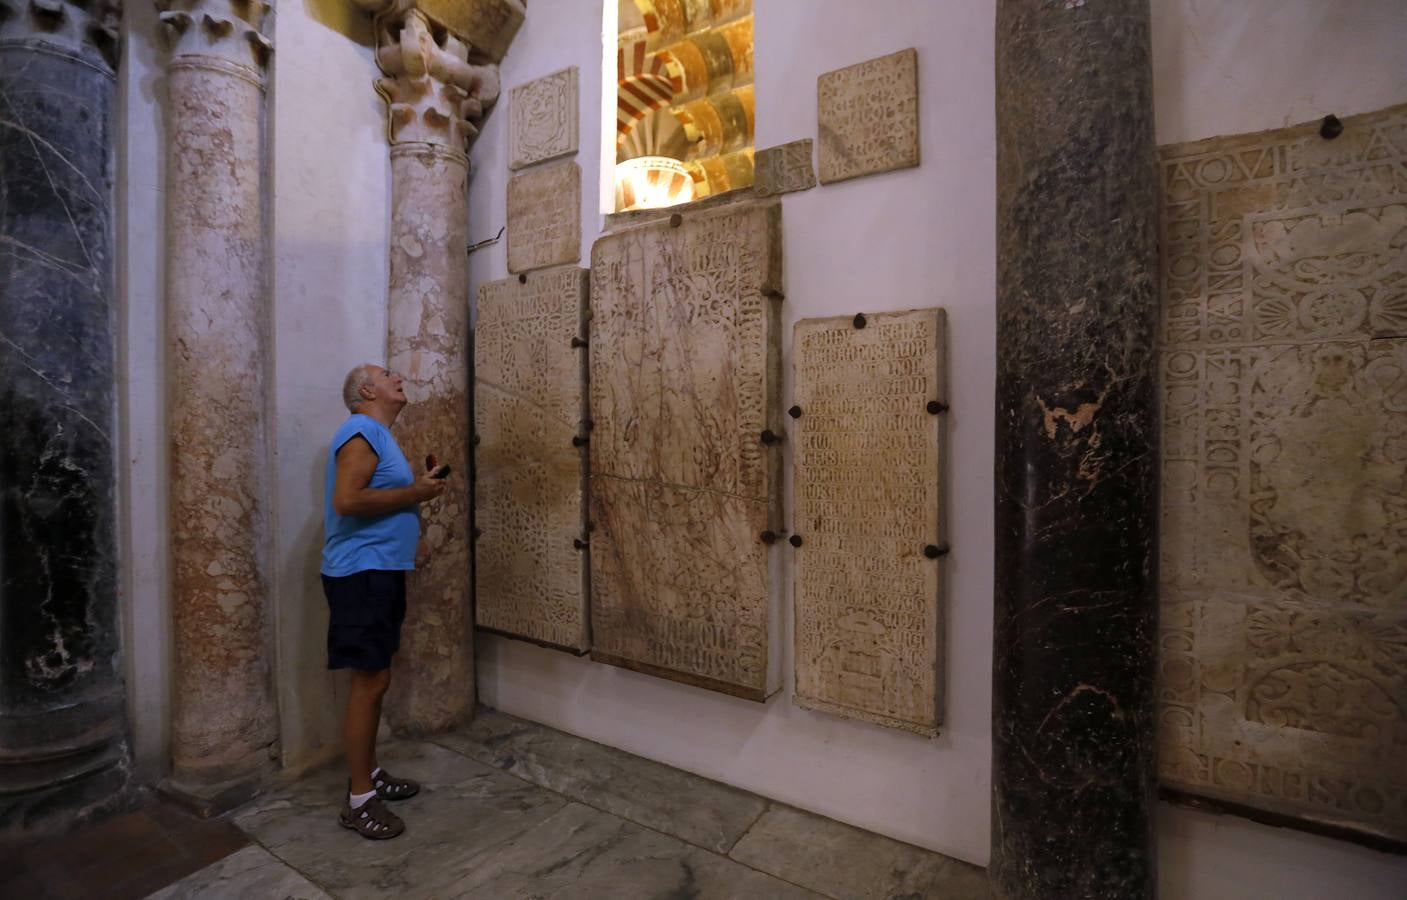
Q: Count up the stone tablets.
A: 8